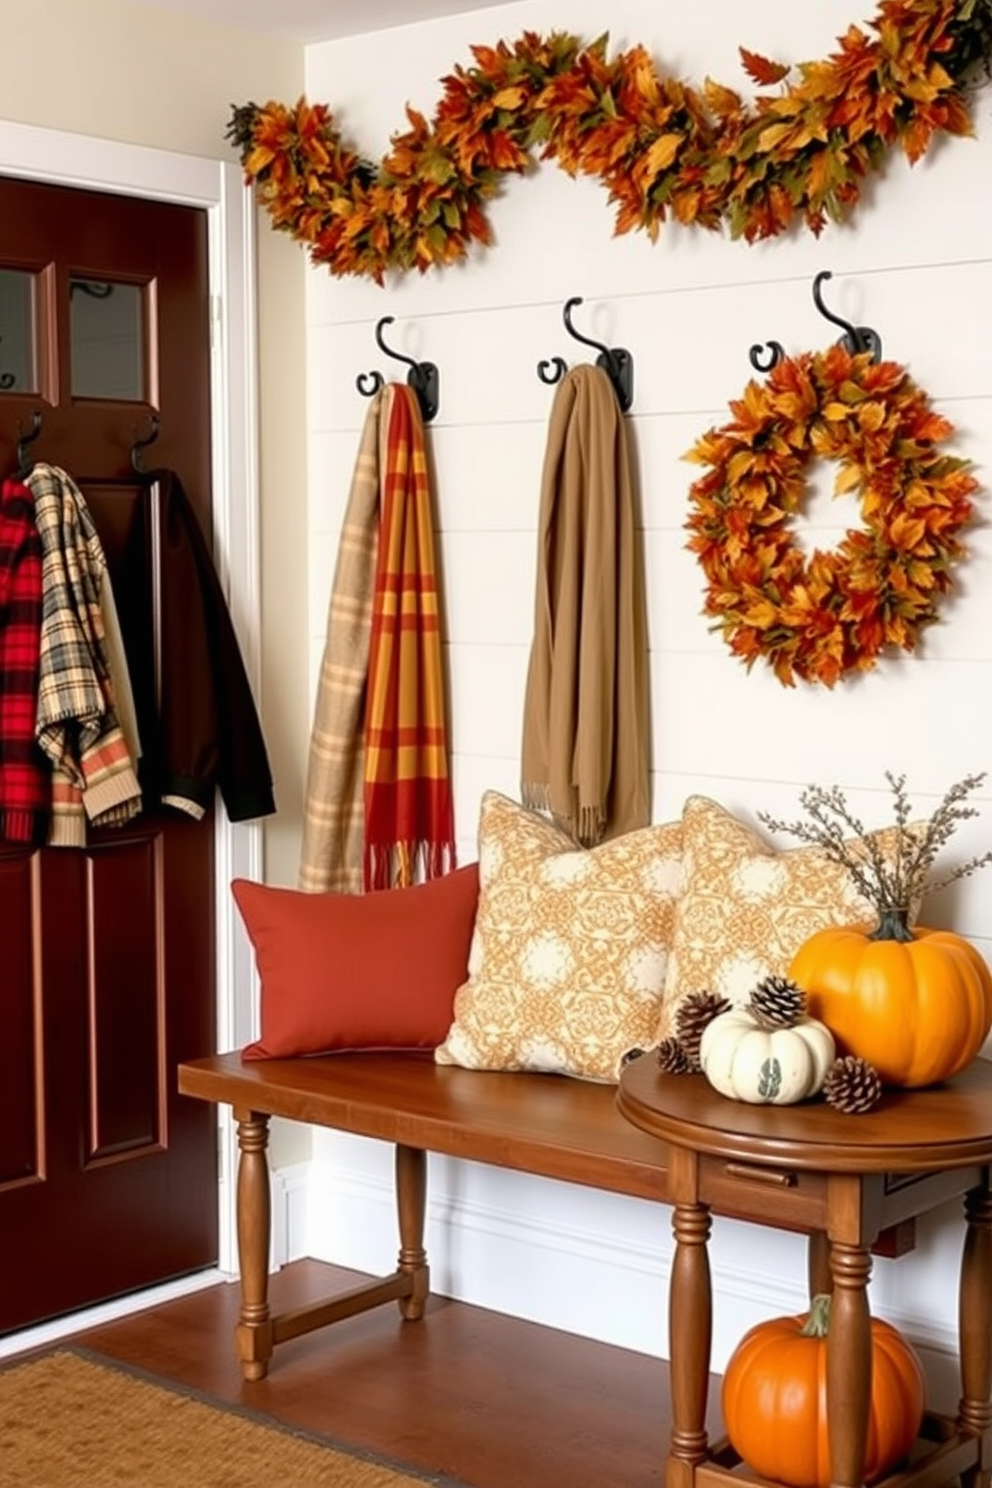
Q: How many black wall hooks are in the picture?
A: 3